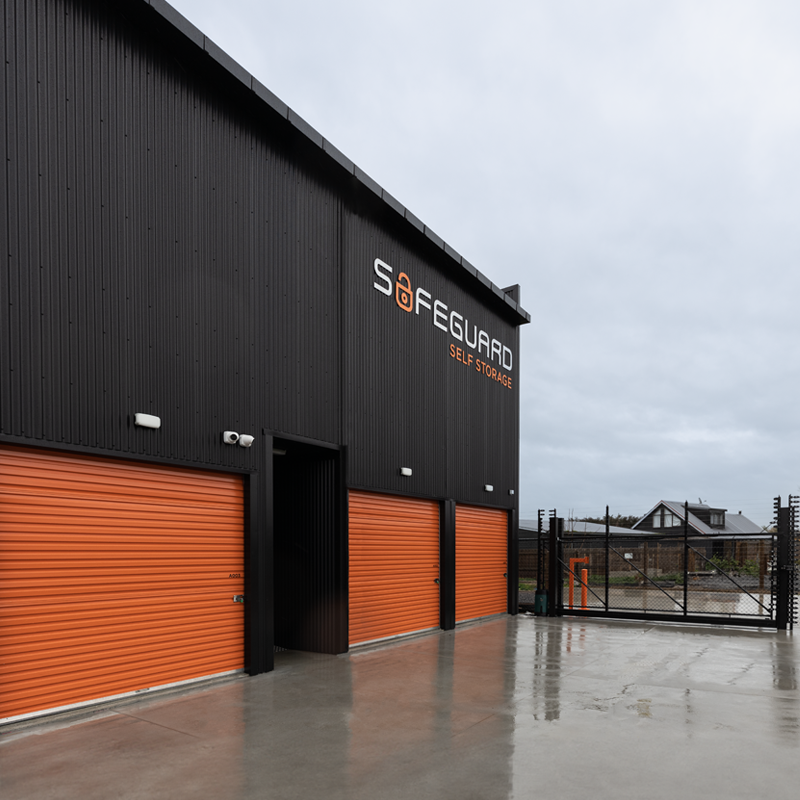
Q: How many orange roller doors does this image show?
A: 3